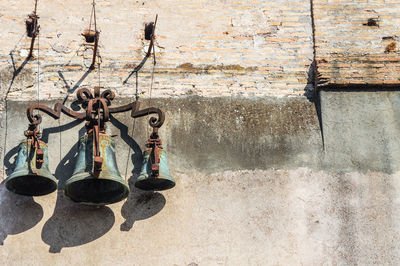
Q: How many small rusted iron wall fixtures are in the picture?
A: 3